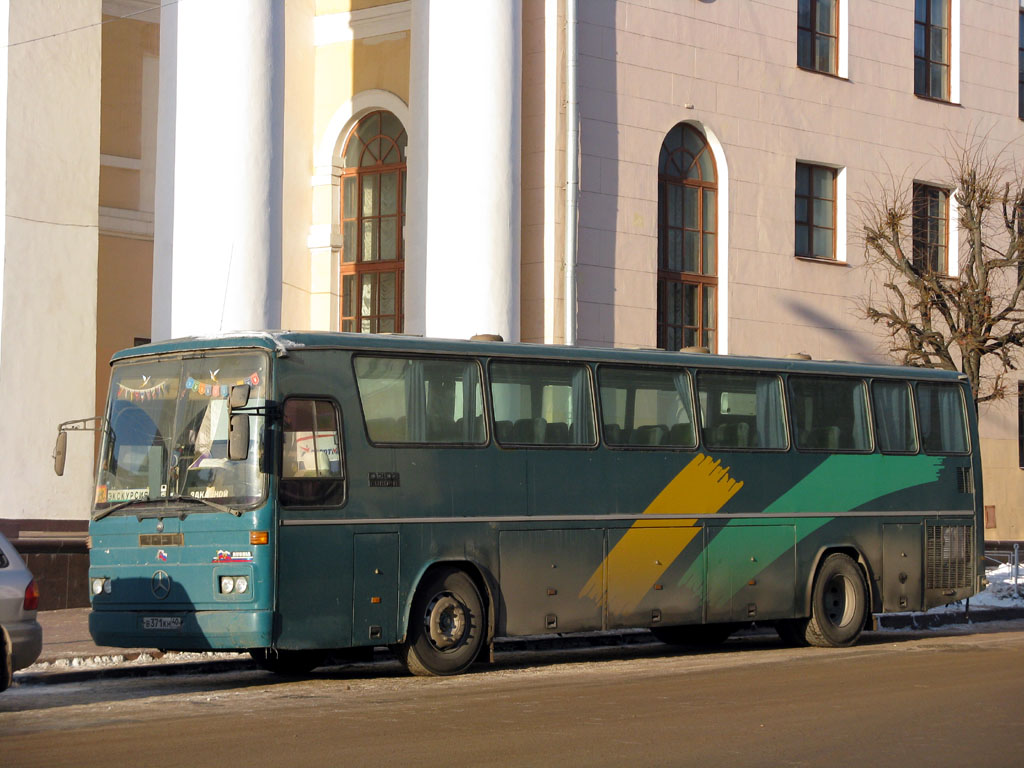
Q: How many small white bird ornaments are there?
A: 2